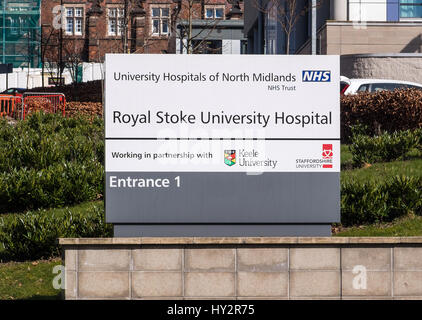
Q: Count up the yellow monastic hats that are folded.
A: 0